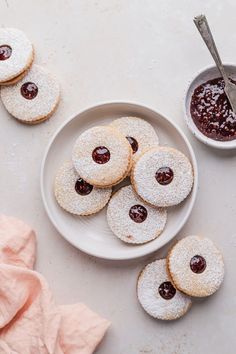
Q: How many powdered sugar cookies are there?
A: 9